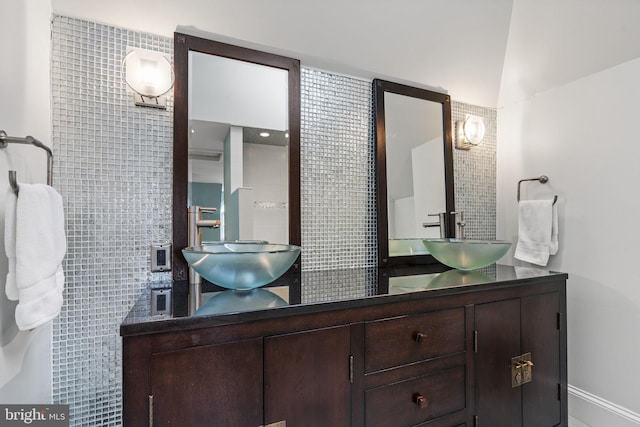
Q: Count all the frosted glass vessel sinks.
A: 2